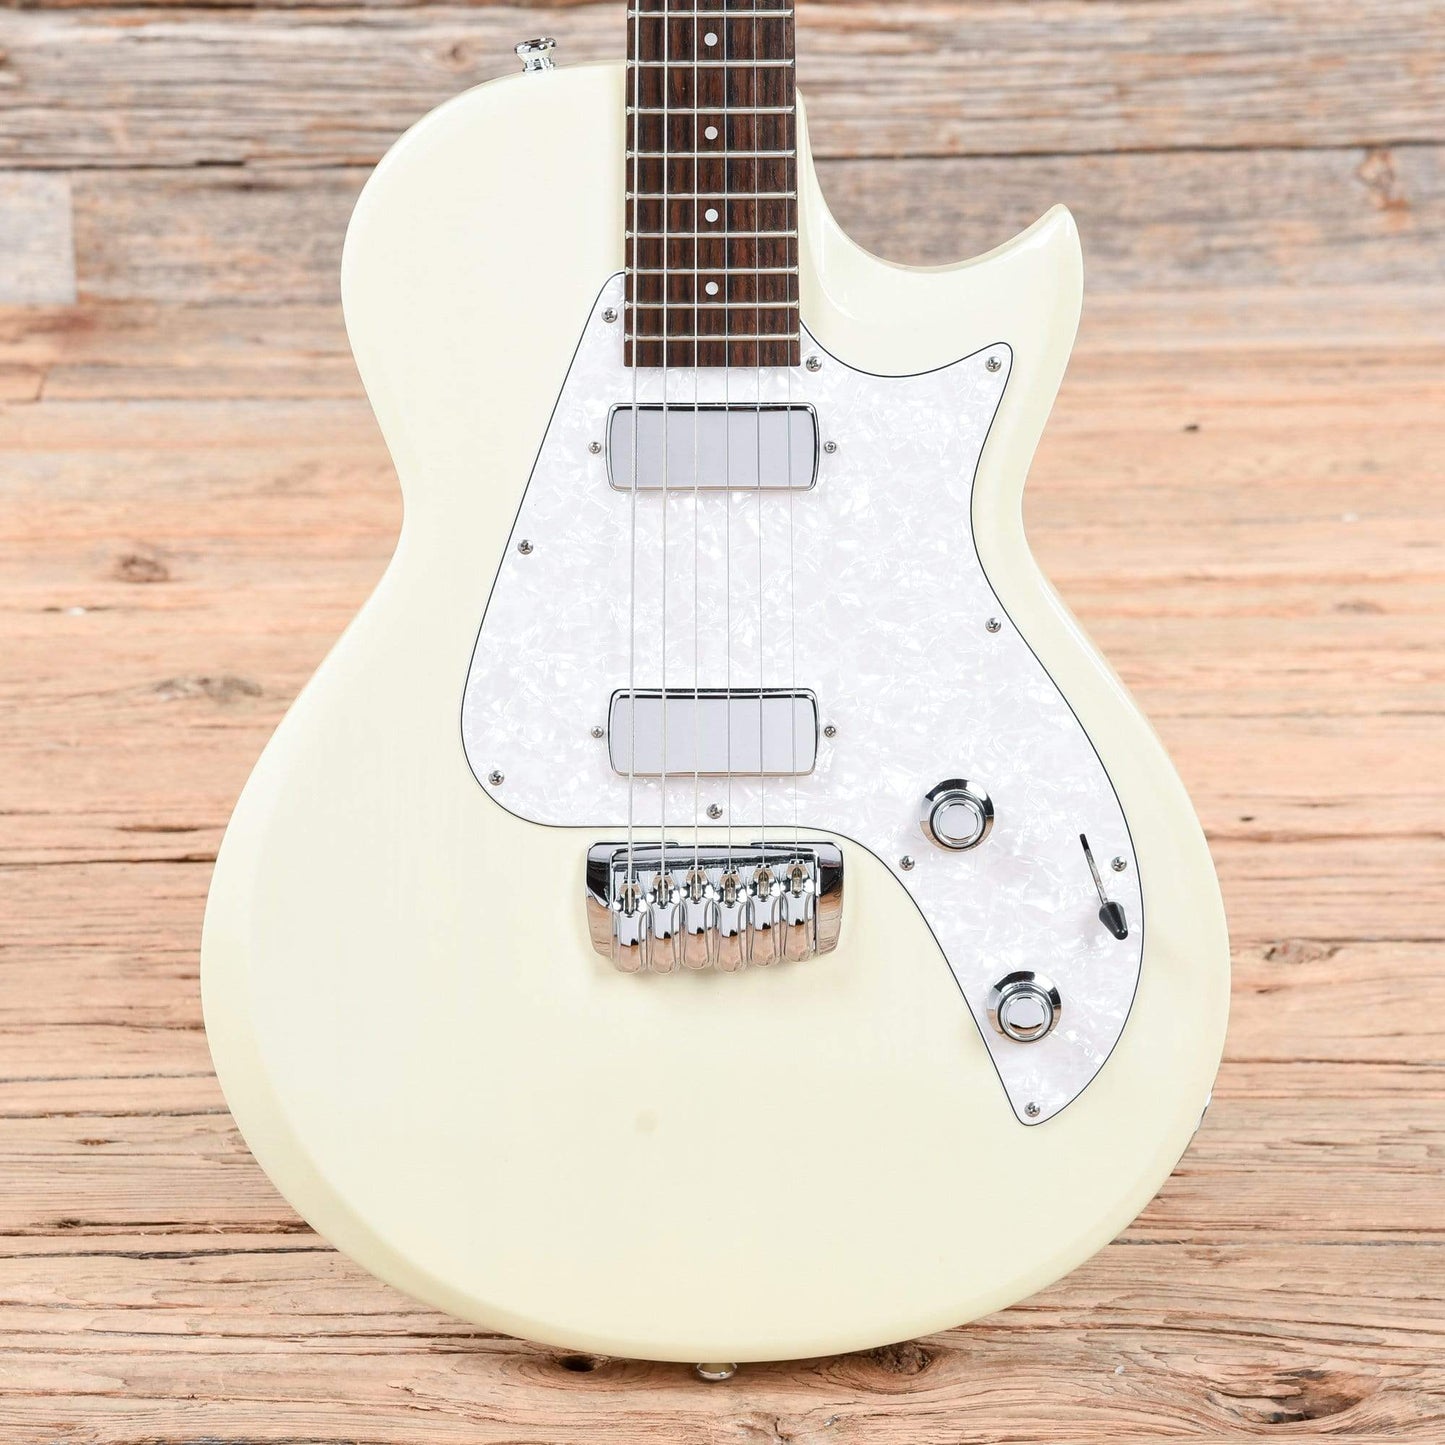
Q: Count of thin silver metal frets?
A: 9